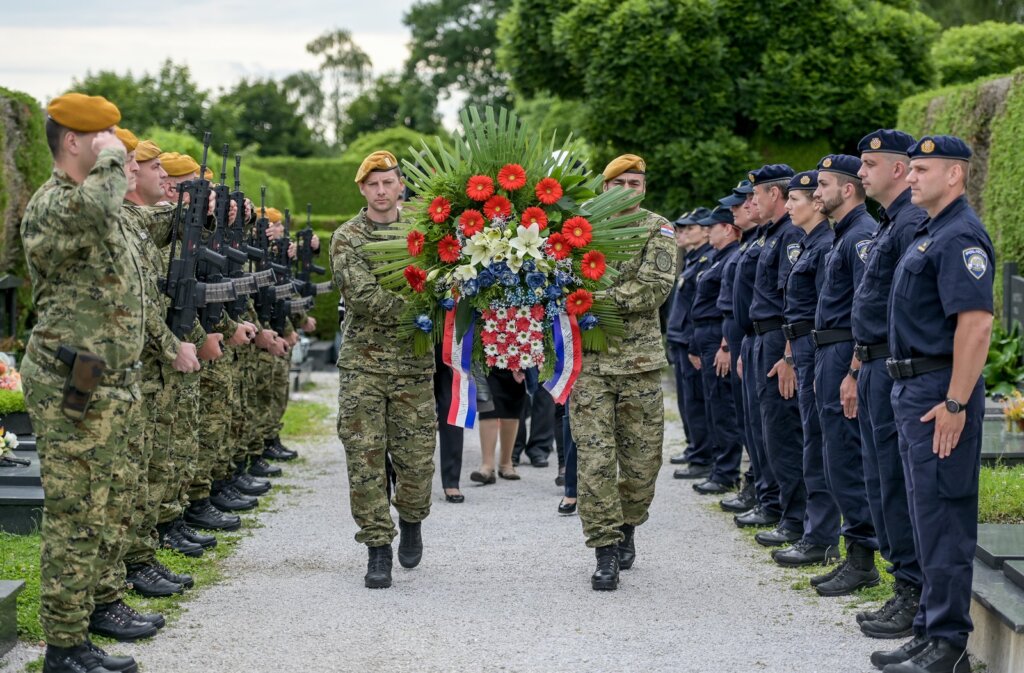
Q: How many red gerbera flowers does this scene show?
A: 14